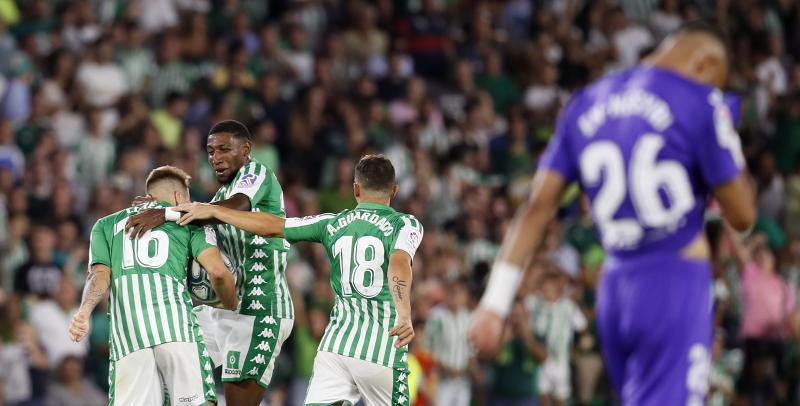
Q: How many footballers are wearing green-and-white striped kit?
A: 3